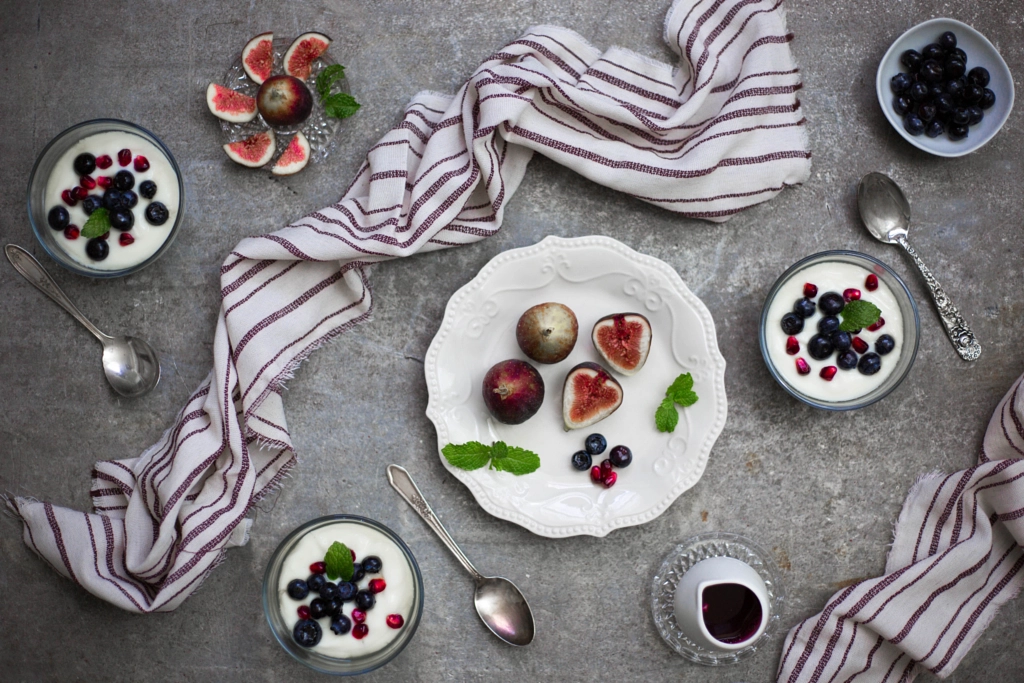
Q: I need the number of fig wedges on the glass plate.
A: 5